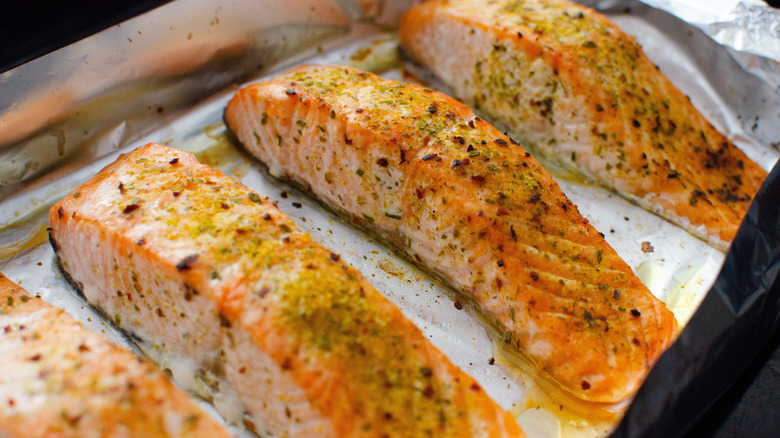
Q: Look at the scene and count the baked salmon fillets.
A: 4